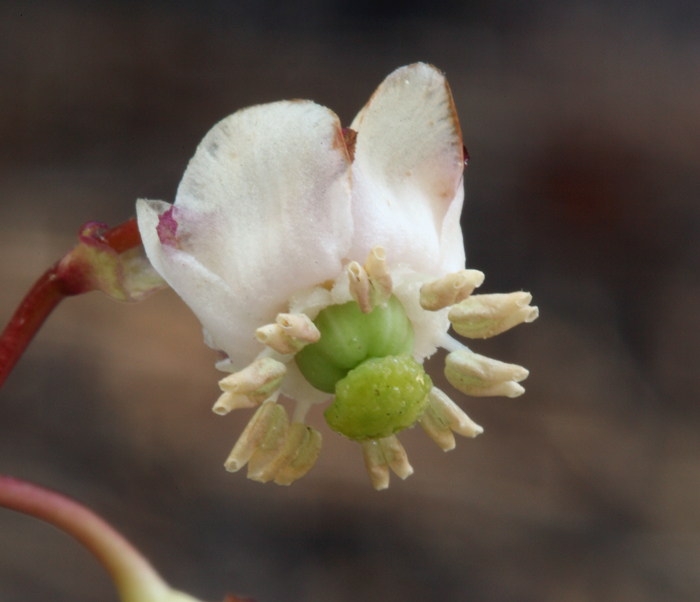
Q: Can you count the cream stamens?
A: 10